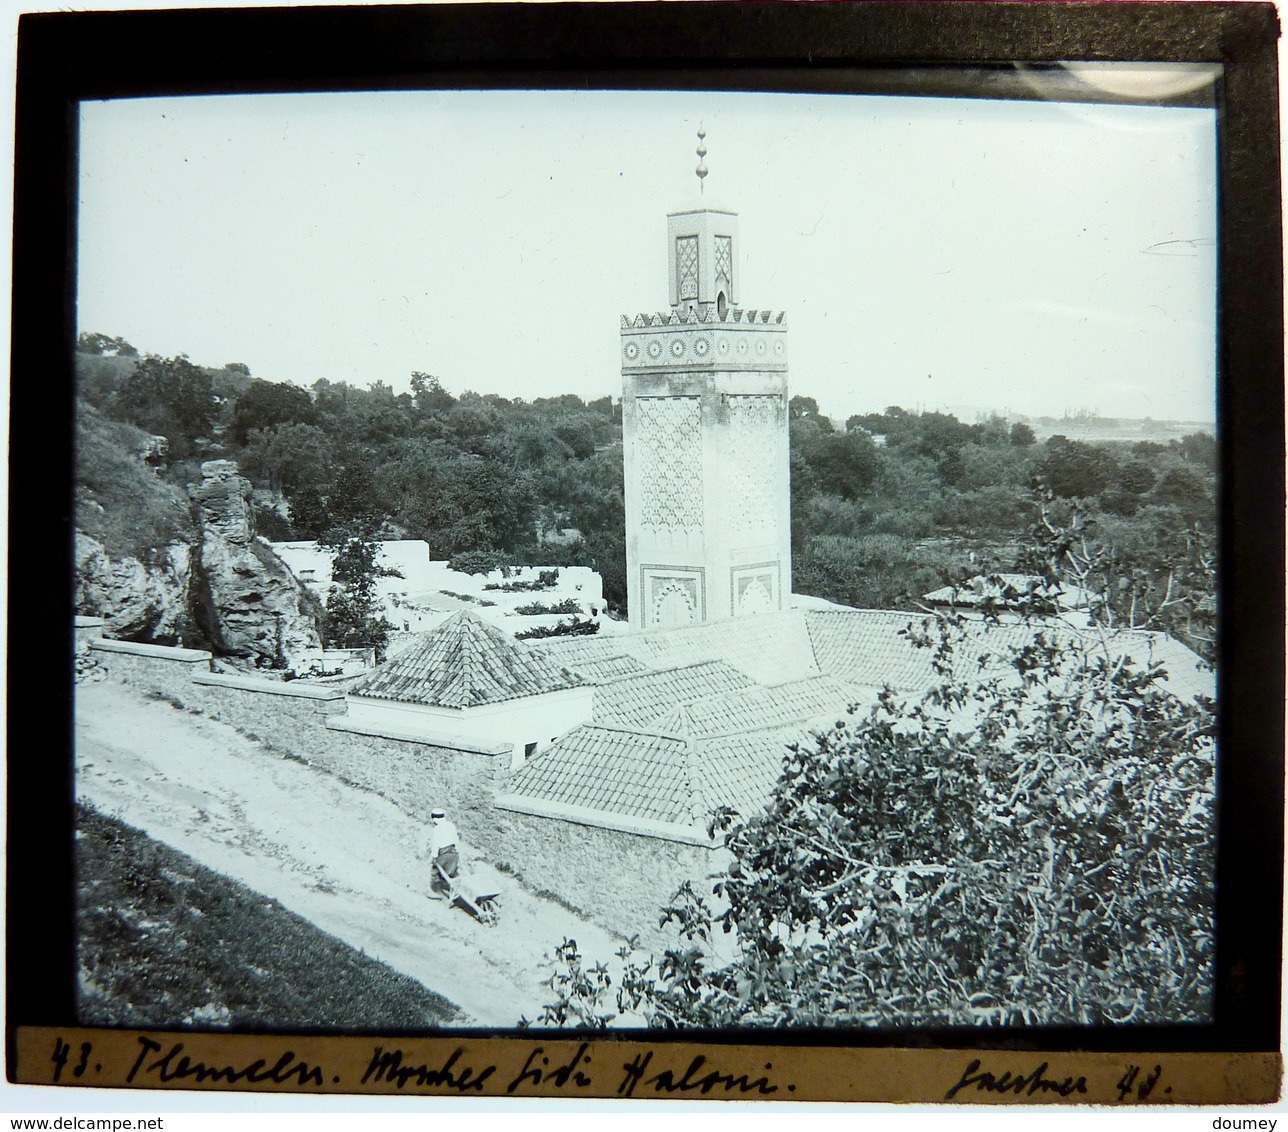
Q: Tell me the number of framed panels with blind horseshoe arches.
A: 2